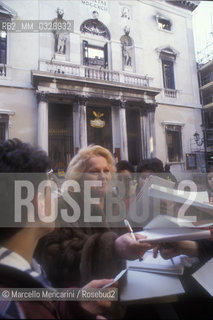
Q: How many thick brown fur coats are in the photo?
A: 1